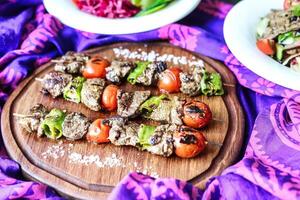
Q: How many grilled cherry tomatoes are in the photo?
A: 6